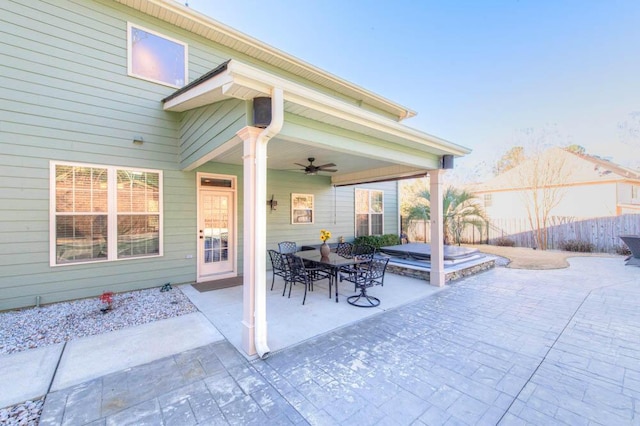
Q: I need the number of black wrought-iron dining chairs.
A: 6